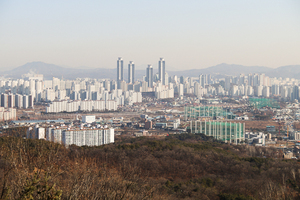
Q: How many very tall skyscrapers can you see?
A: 4